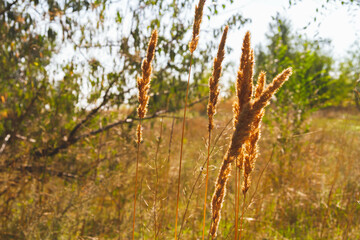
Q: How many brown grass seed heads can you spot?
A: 6